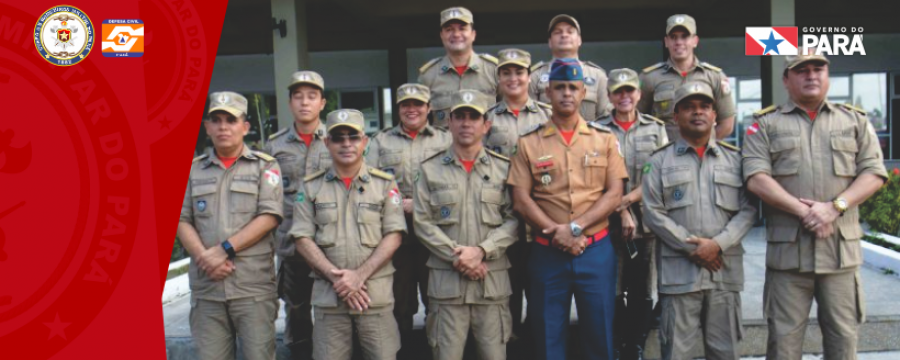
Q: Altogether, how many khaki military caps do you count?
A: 12